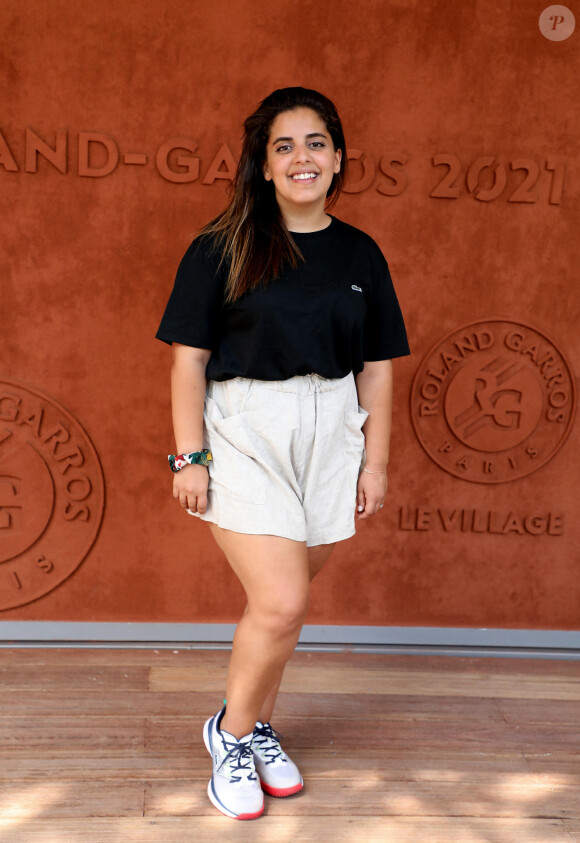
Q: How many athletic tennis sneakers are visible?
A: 2